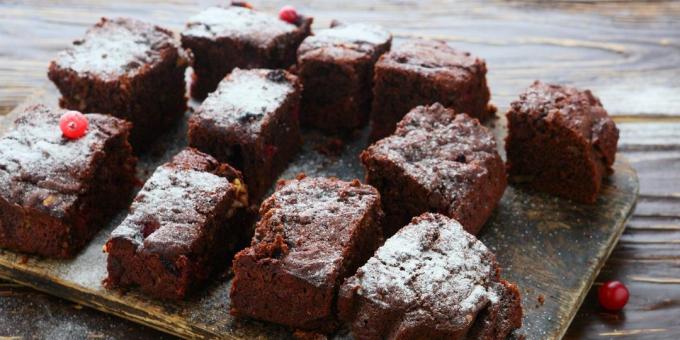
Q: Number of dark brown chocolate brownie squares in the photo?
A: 11